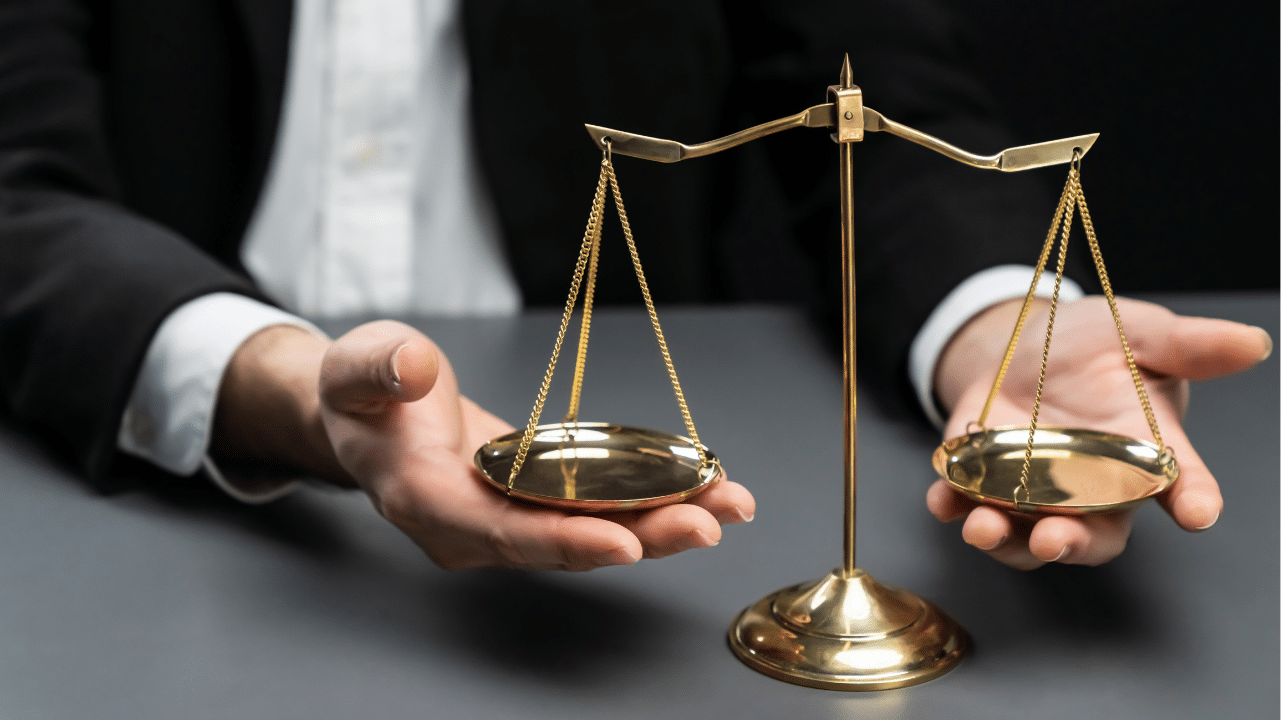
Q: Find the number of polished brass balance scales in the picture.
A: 1